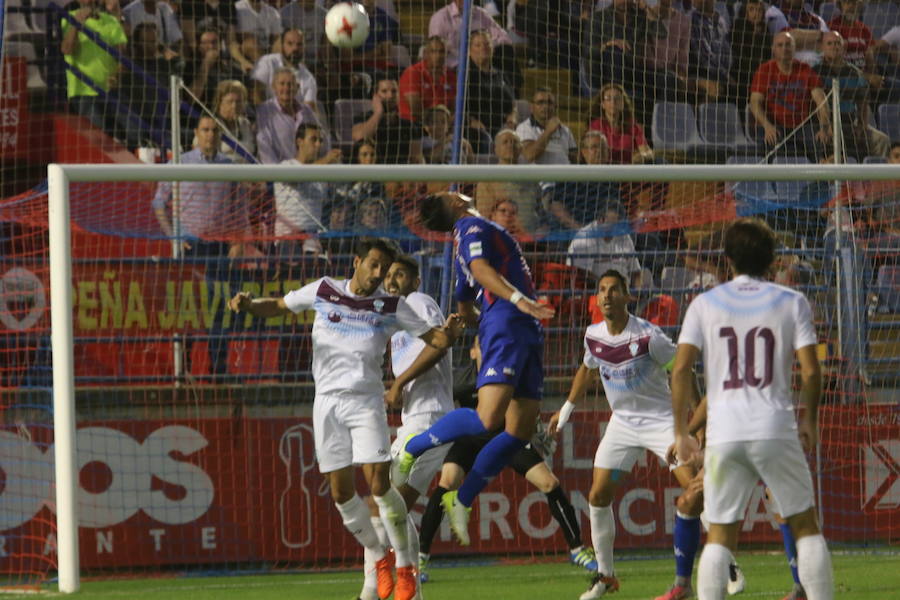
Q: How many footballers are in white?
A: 4